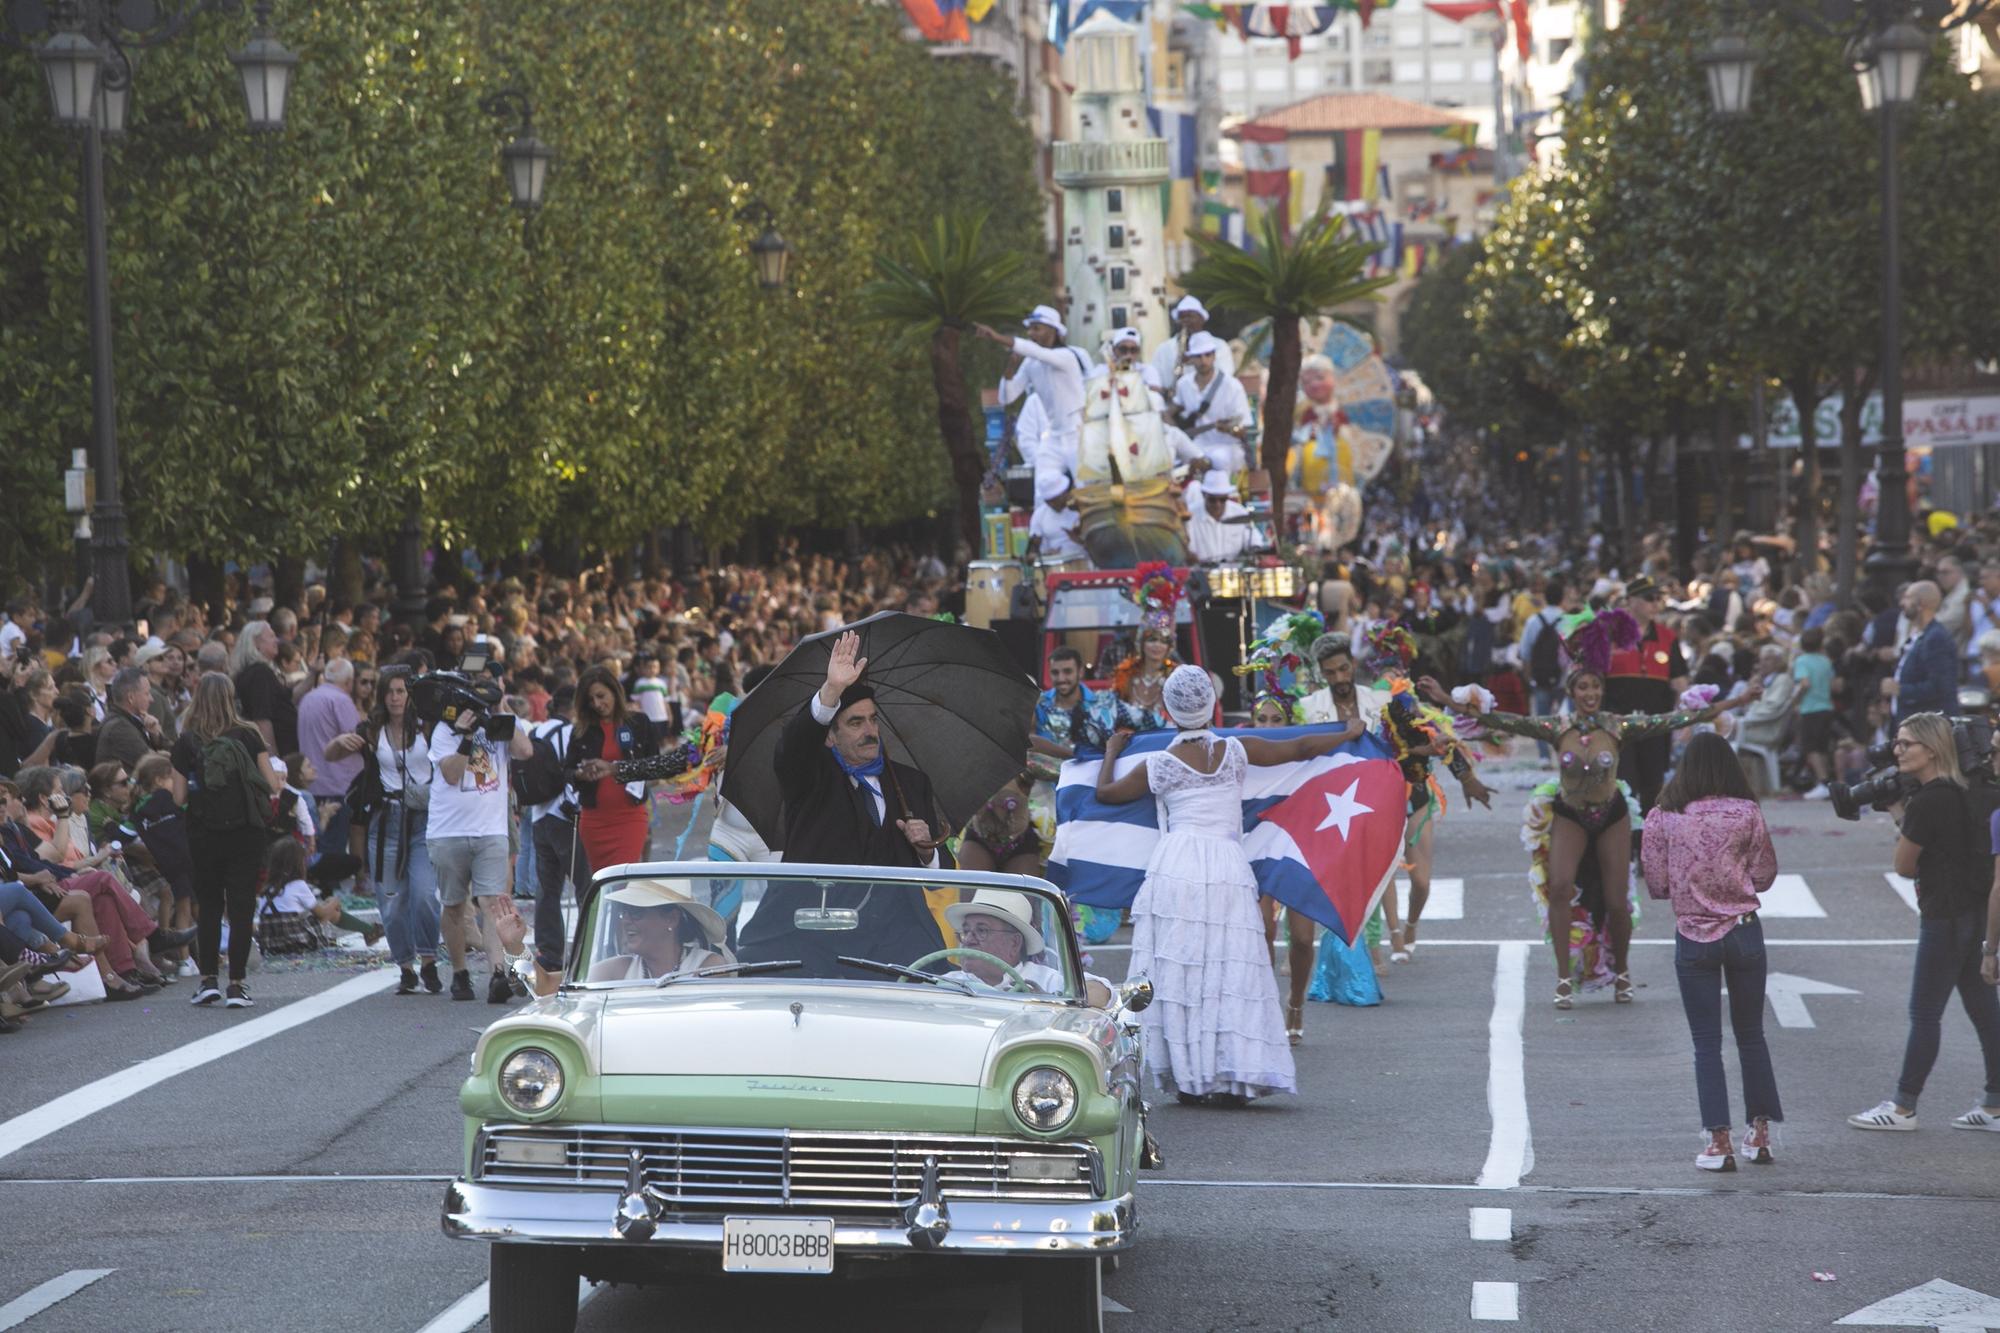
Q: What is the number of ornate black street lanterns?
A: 8